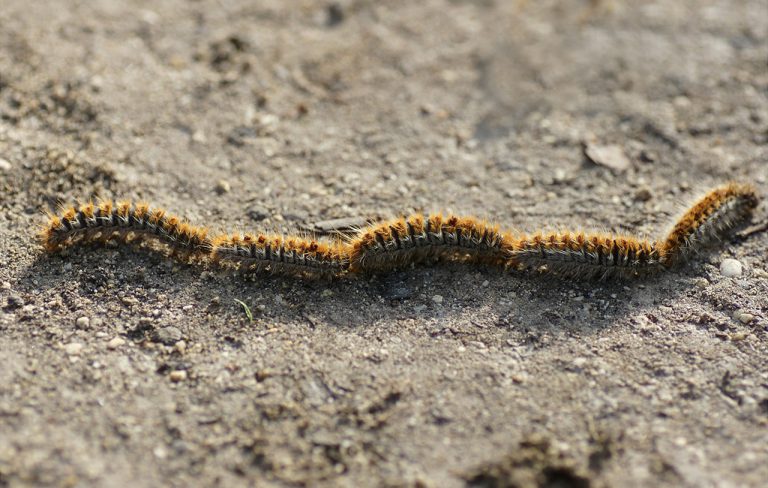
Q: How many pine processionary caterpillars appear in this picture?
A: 5